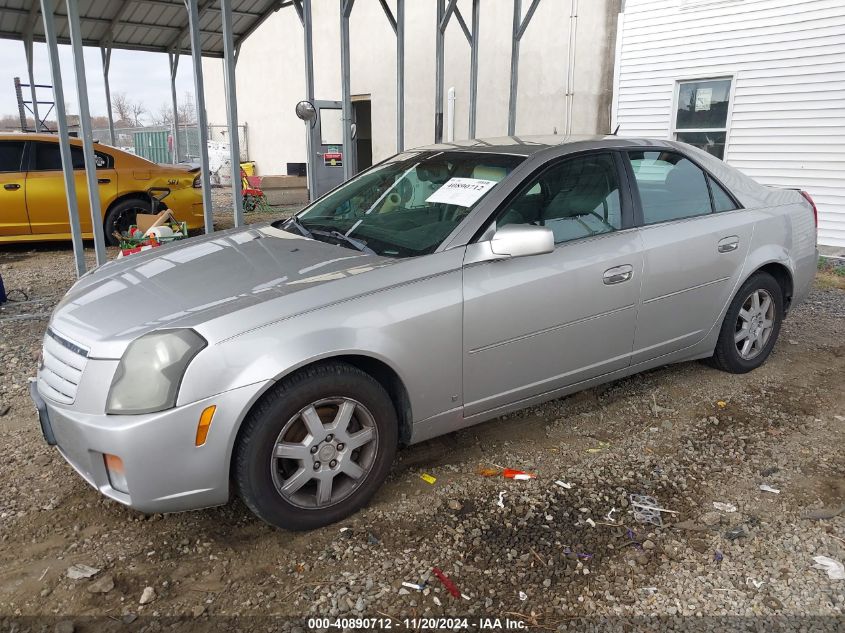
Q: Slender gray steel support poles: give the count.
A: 13